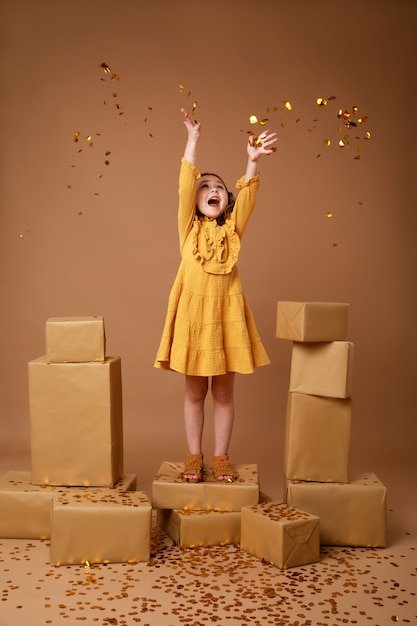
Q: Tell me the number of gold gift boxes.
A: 11